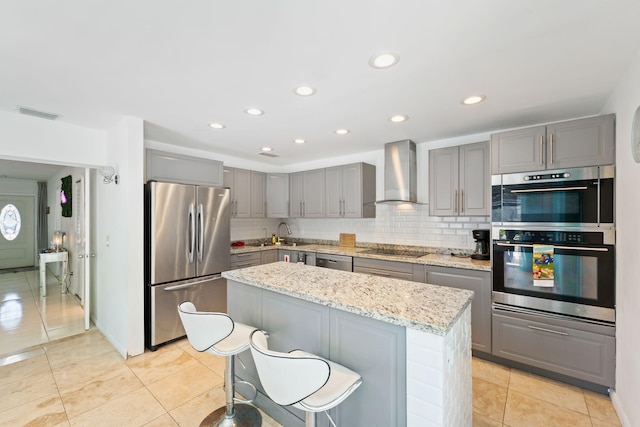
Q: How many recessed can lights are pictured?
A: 9